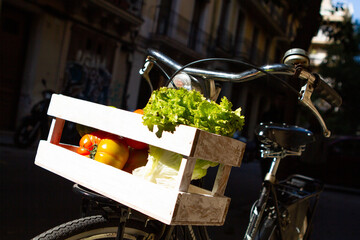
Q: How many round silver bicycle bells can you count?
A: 1